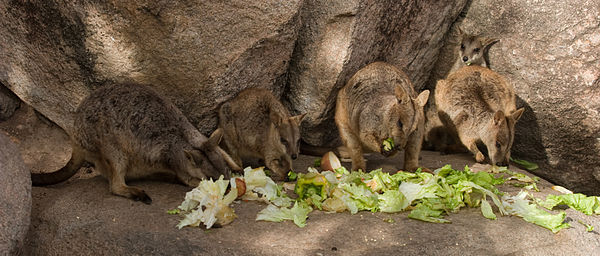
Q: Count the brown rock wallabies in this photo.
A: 5